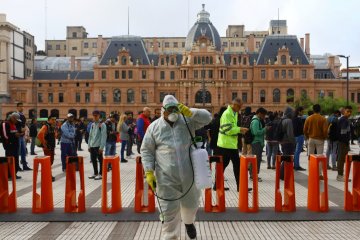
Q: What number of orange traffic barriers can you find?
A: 10